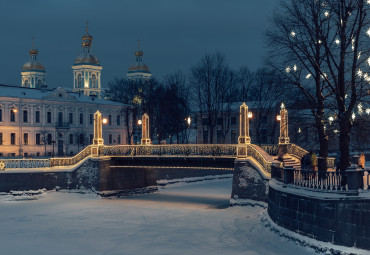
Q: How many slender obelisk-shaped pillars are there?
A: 4